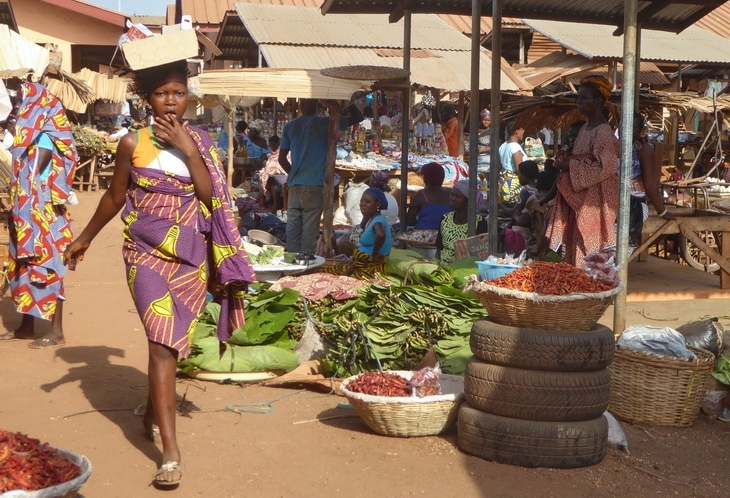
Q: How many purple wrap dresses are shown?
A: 1